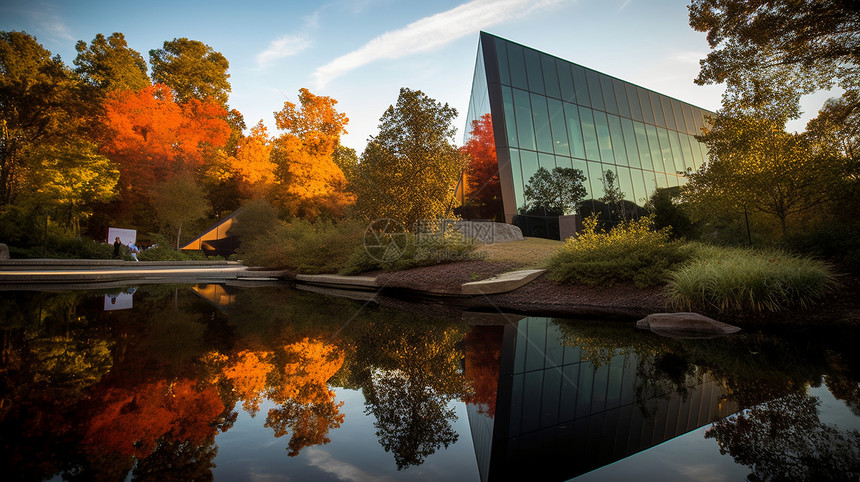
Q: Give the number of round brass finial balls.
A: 0